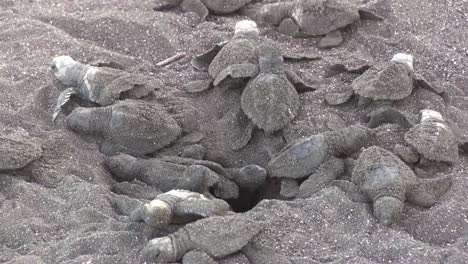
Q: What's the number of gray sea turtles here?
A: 15